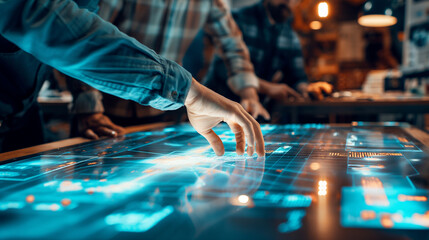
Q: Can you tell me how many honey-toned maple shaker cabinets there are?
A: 0